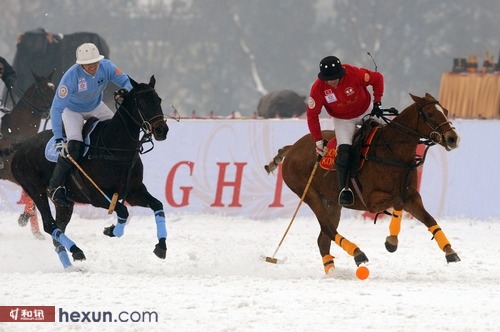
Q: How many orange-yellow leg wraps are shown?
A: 4